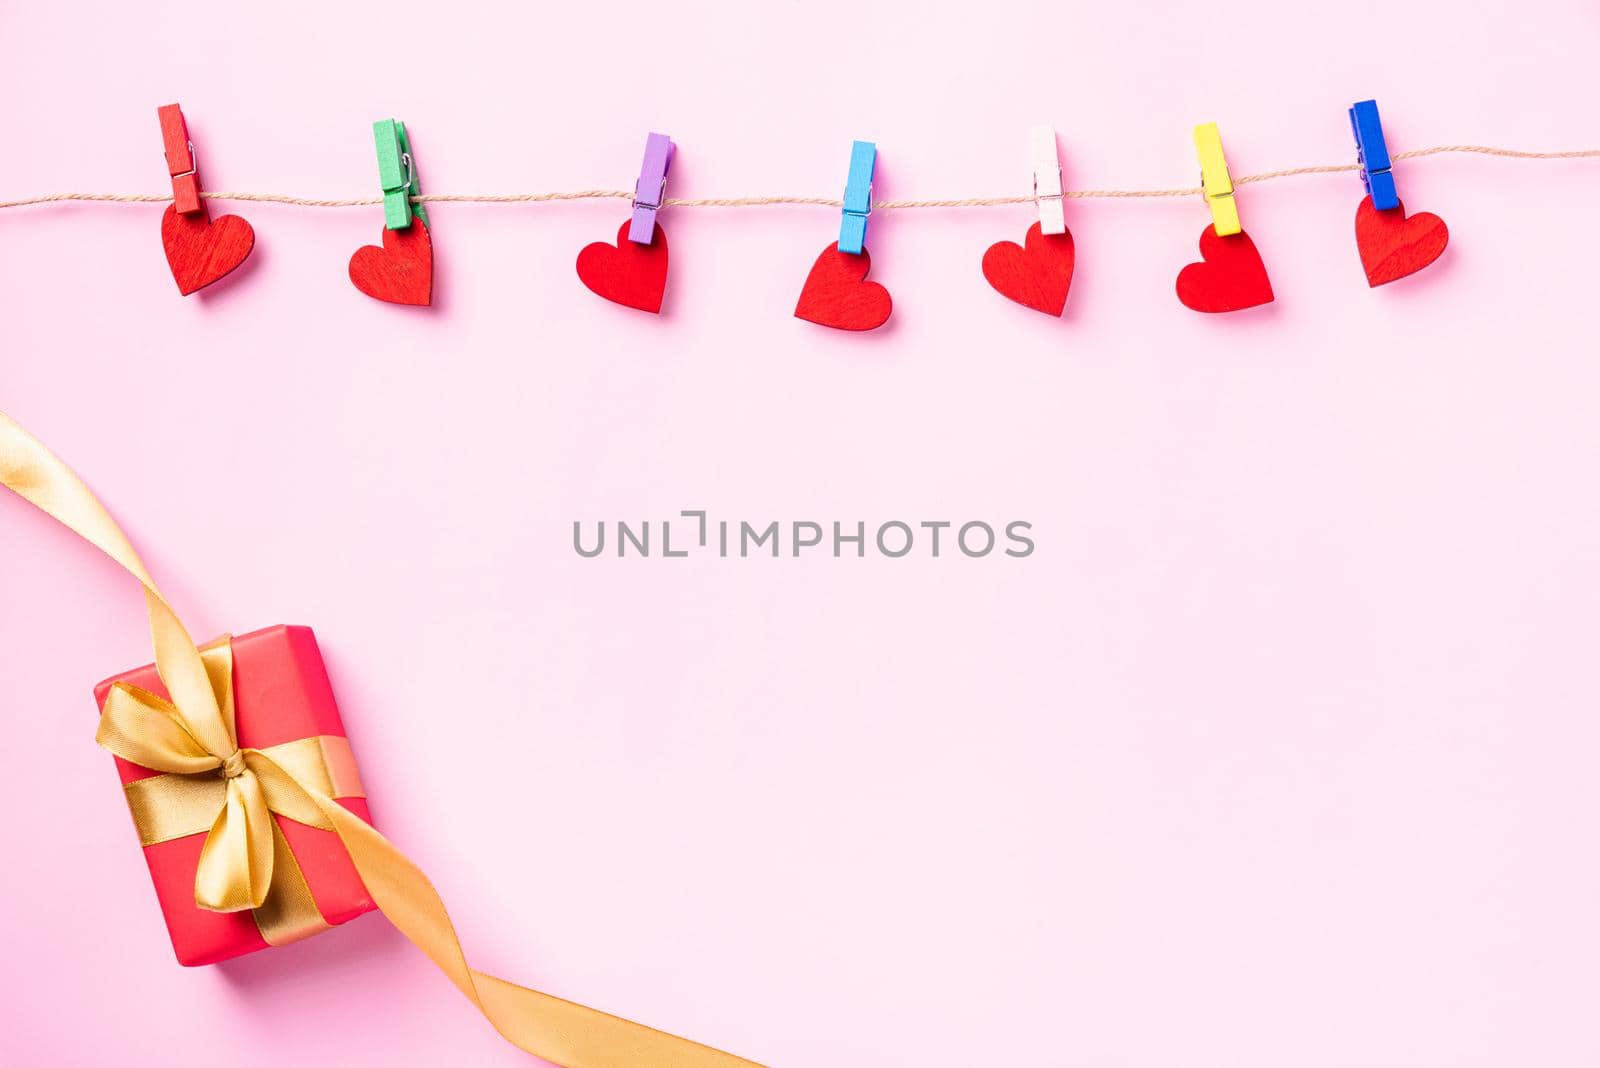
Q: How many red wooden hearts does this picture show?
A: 7